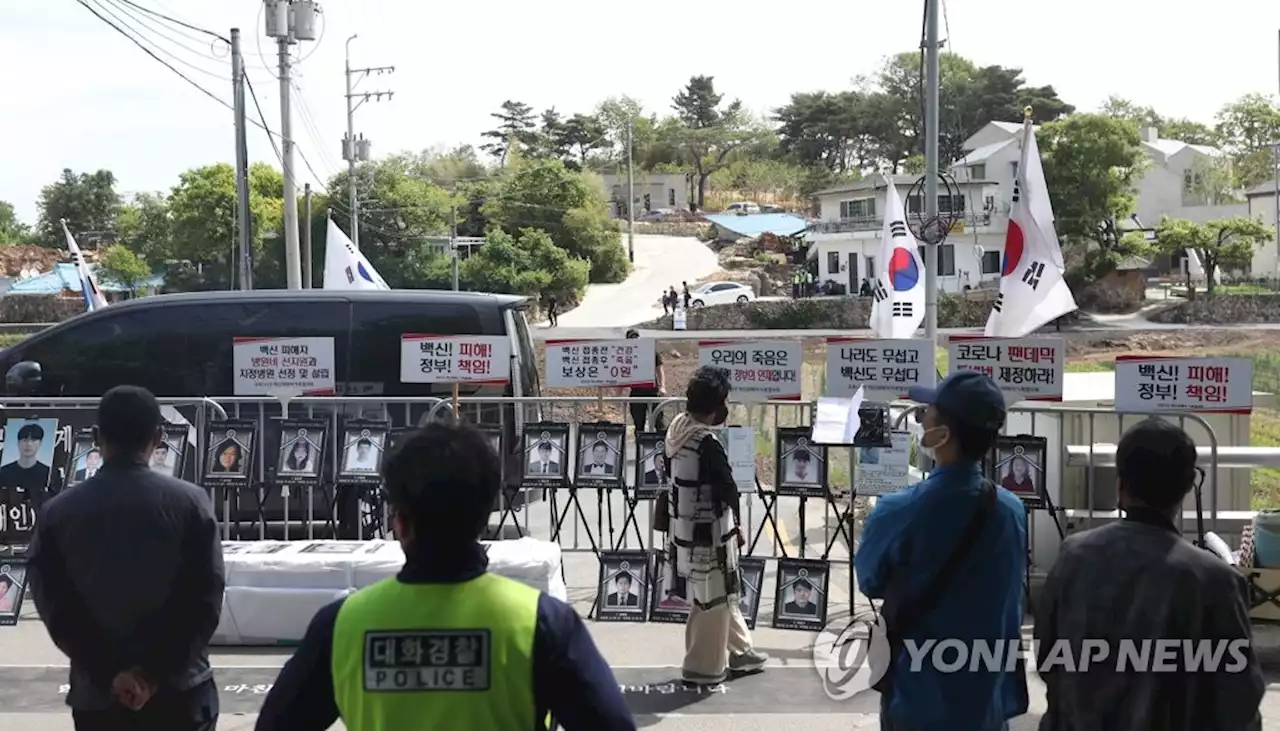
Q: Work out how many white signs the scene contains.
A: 7